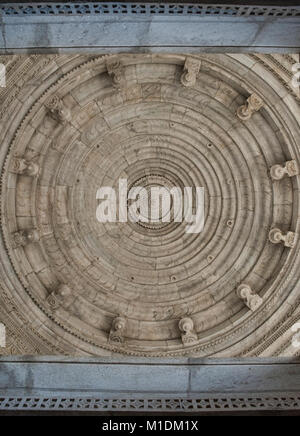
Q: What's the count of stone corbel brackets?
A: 12